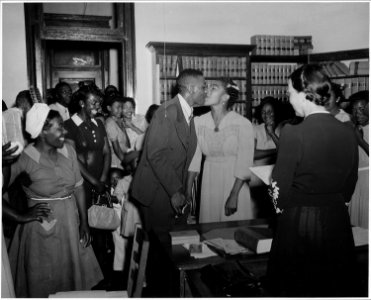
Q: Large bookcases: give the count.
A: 3